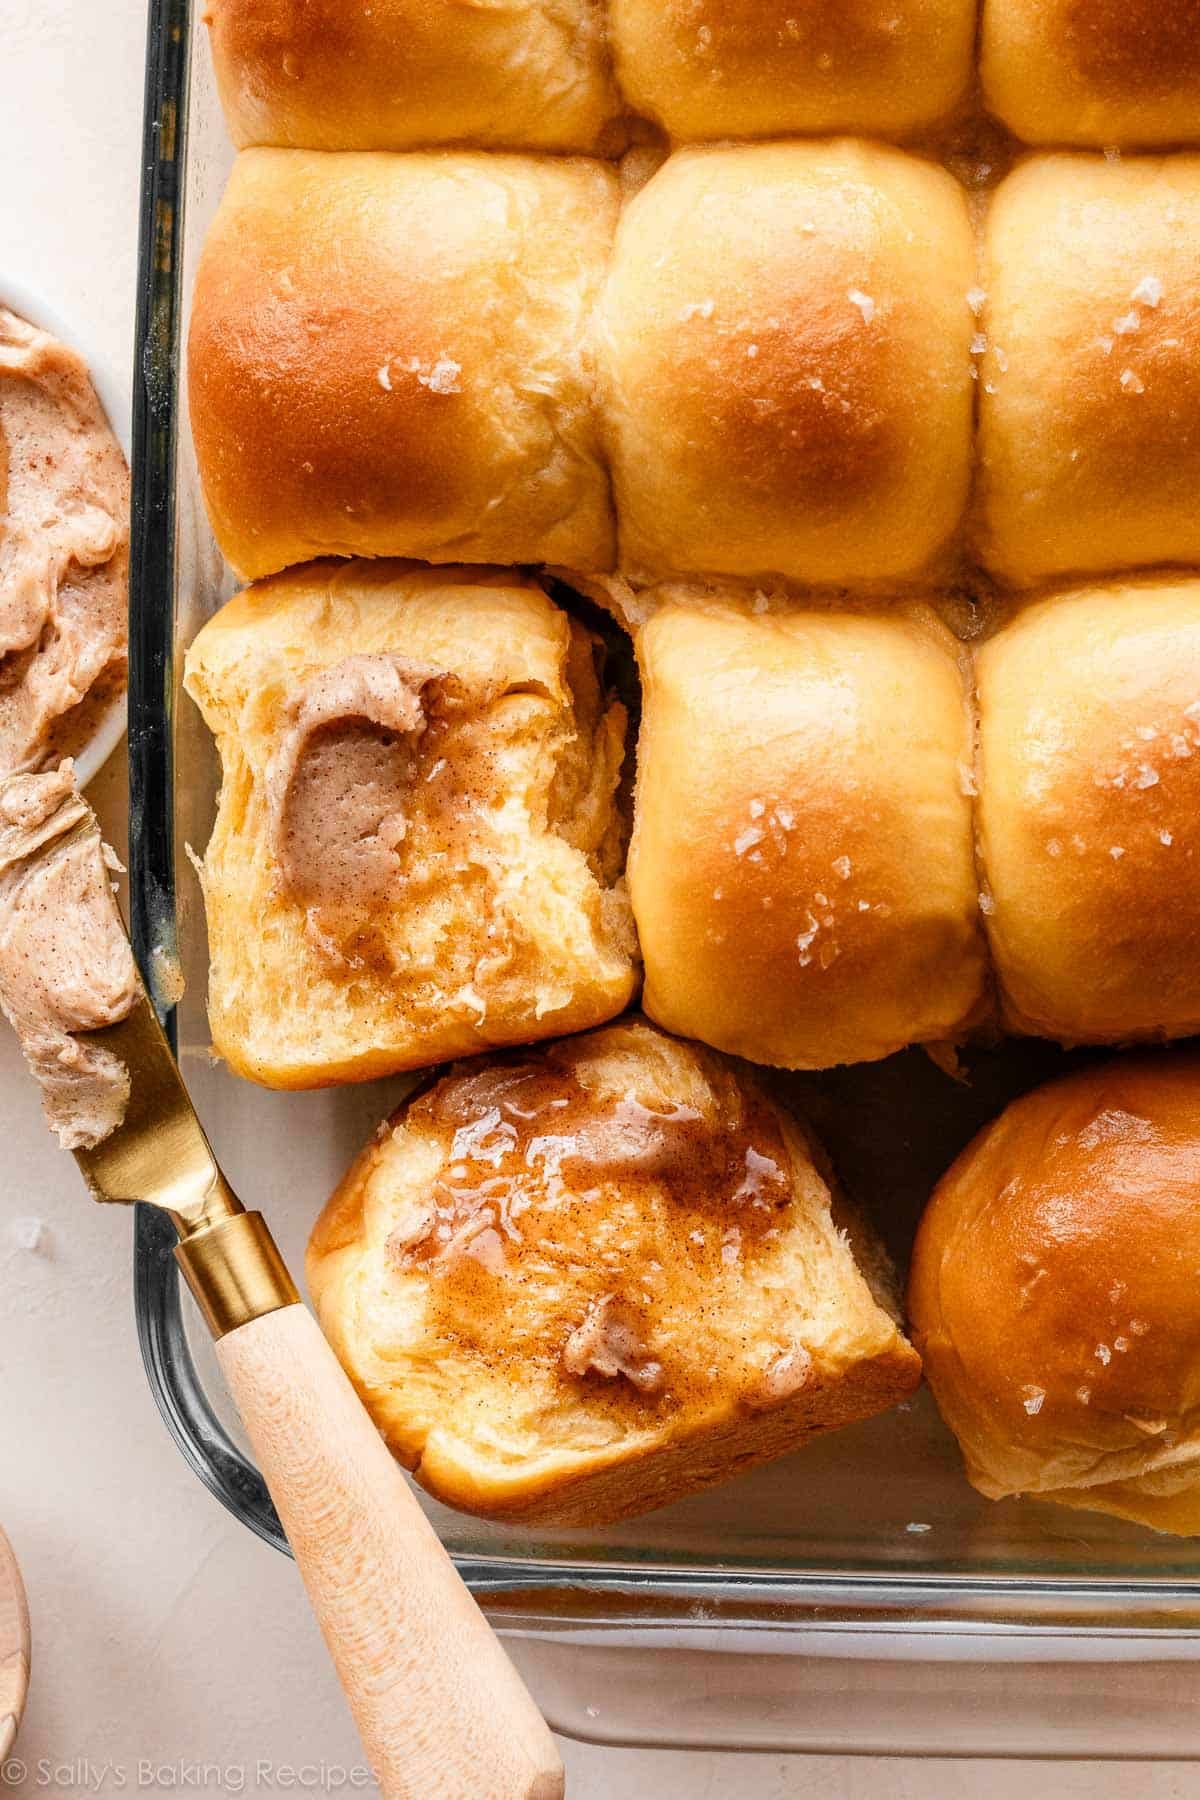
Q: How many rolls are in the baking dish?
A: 11